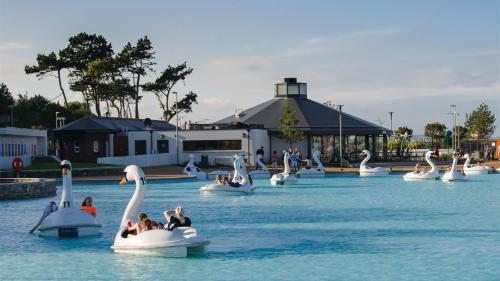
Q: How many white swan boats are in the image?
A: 11